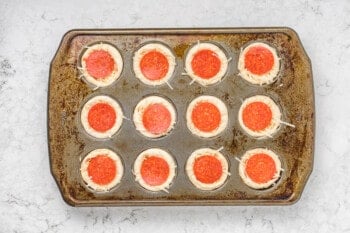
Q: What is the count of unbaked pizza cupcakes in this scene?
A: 12